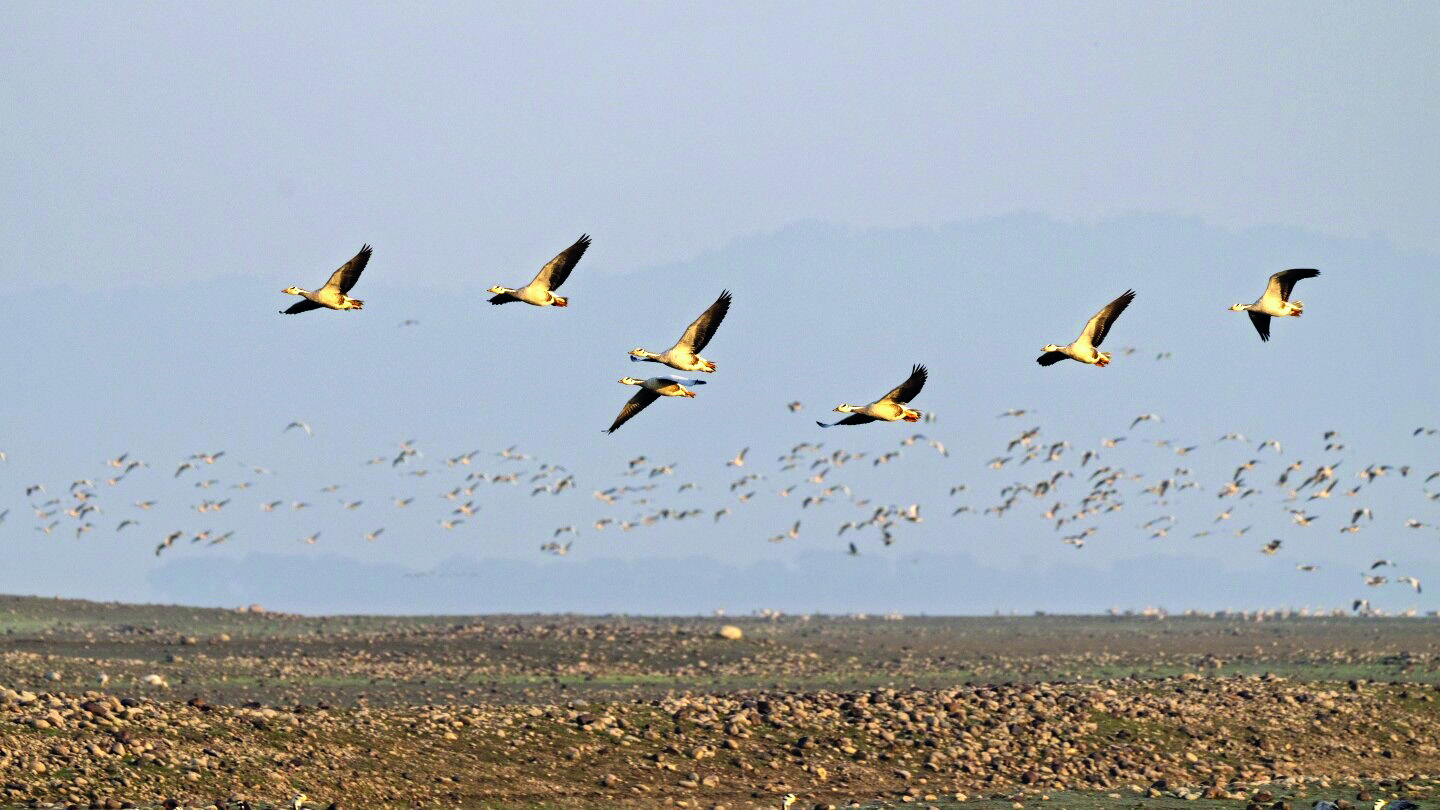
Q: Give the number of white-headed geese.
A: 7